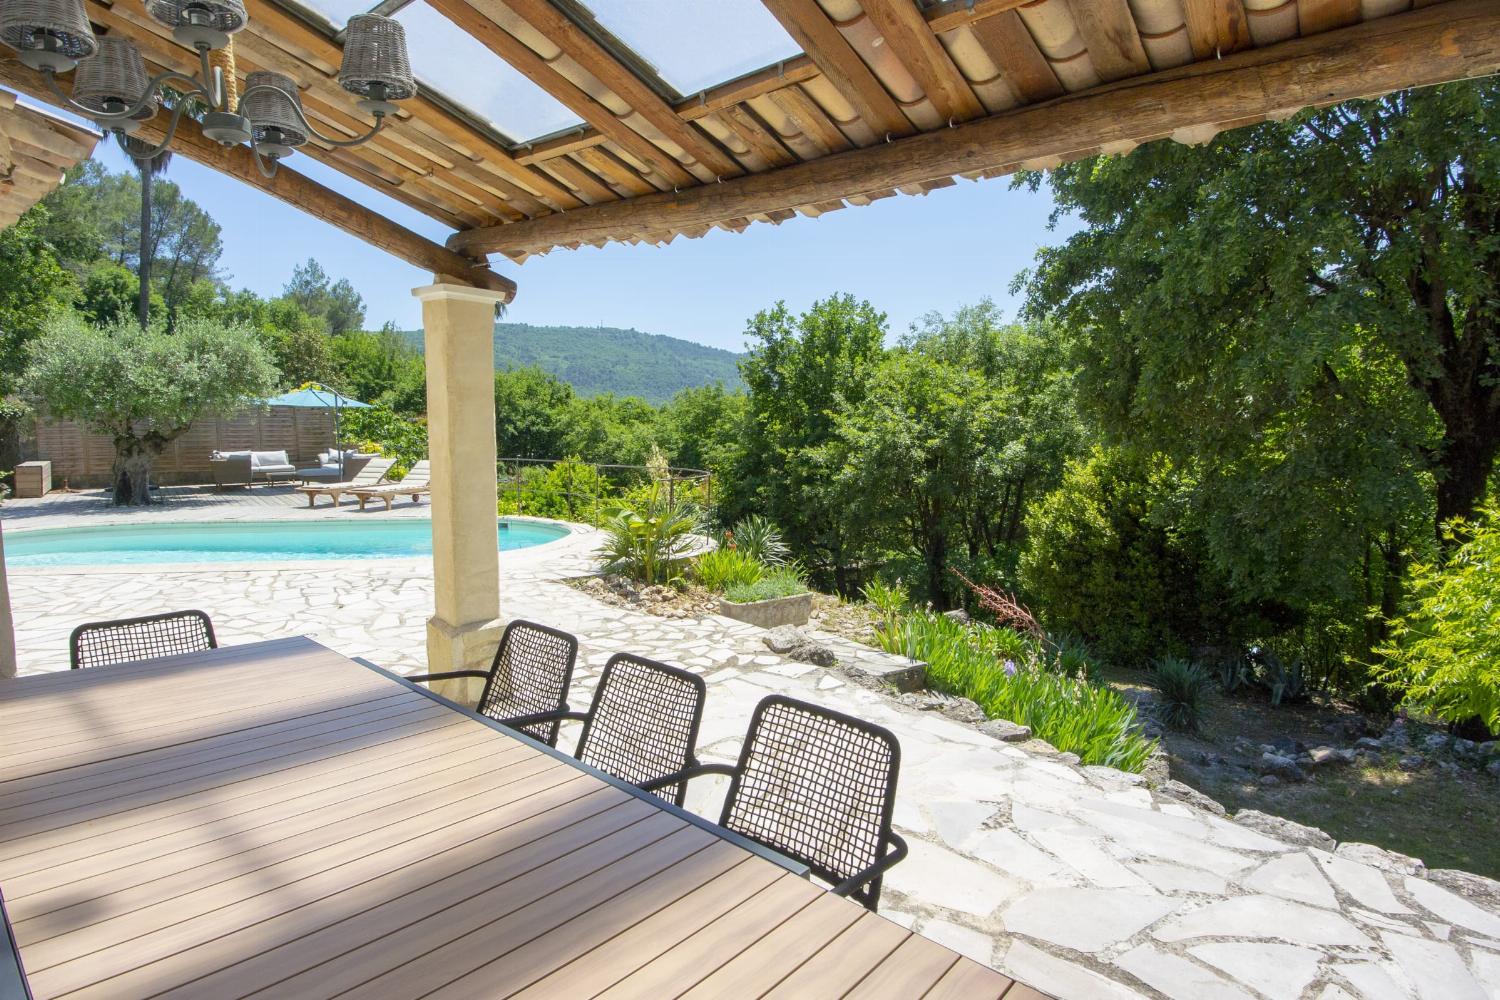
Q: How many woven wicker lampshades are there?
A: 5